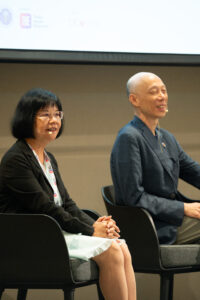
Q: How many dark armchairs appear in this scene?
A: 2